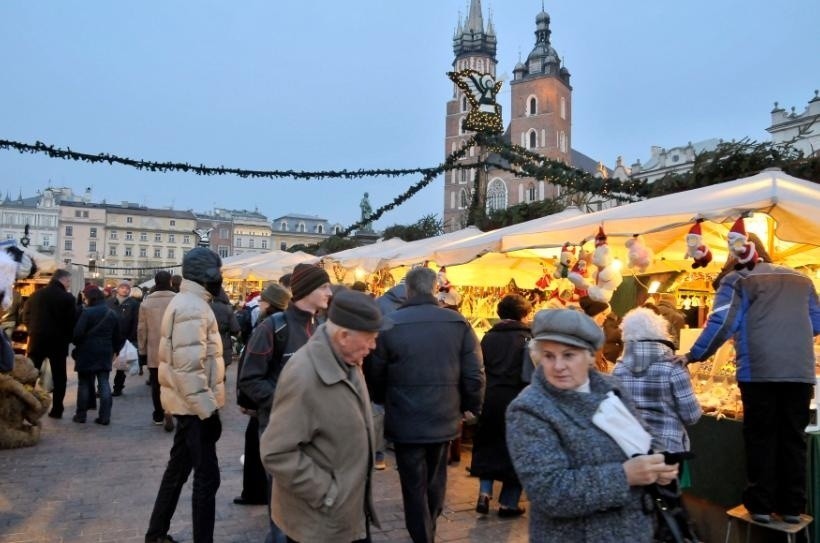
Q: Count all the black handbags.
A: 1